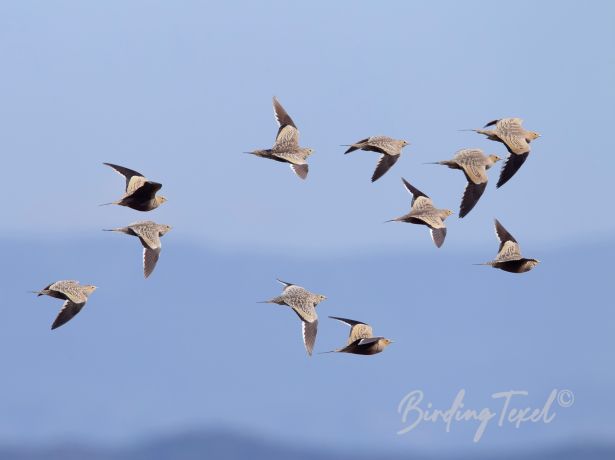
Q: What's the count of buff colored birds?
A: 11